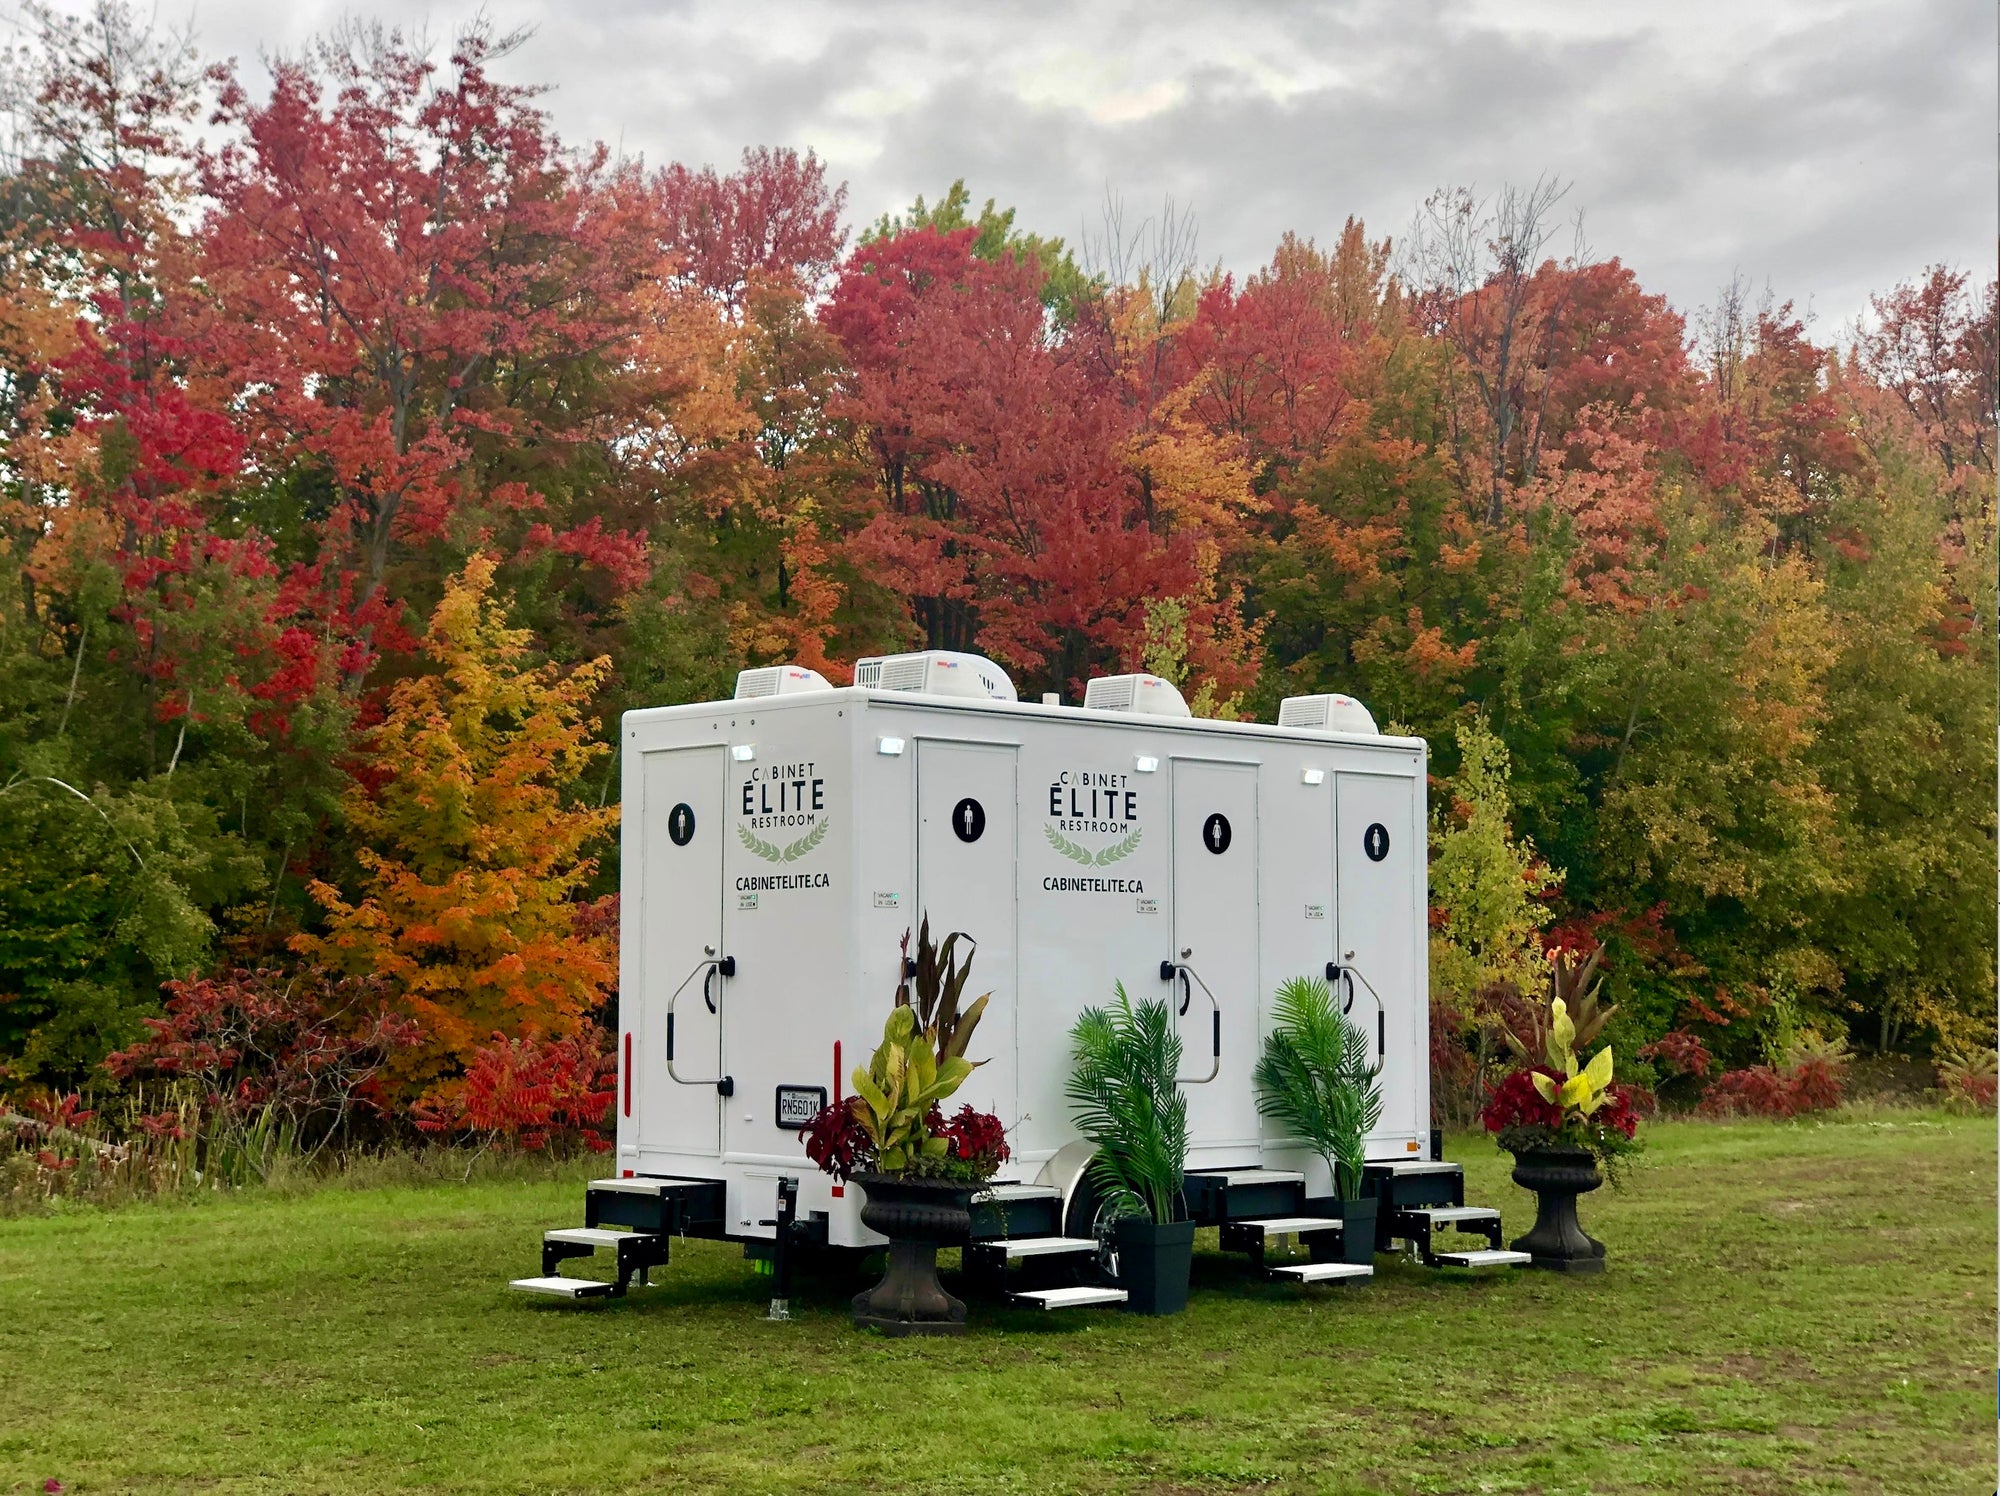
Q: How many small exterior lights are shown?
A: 4